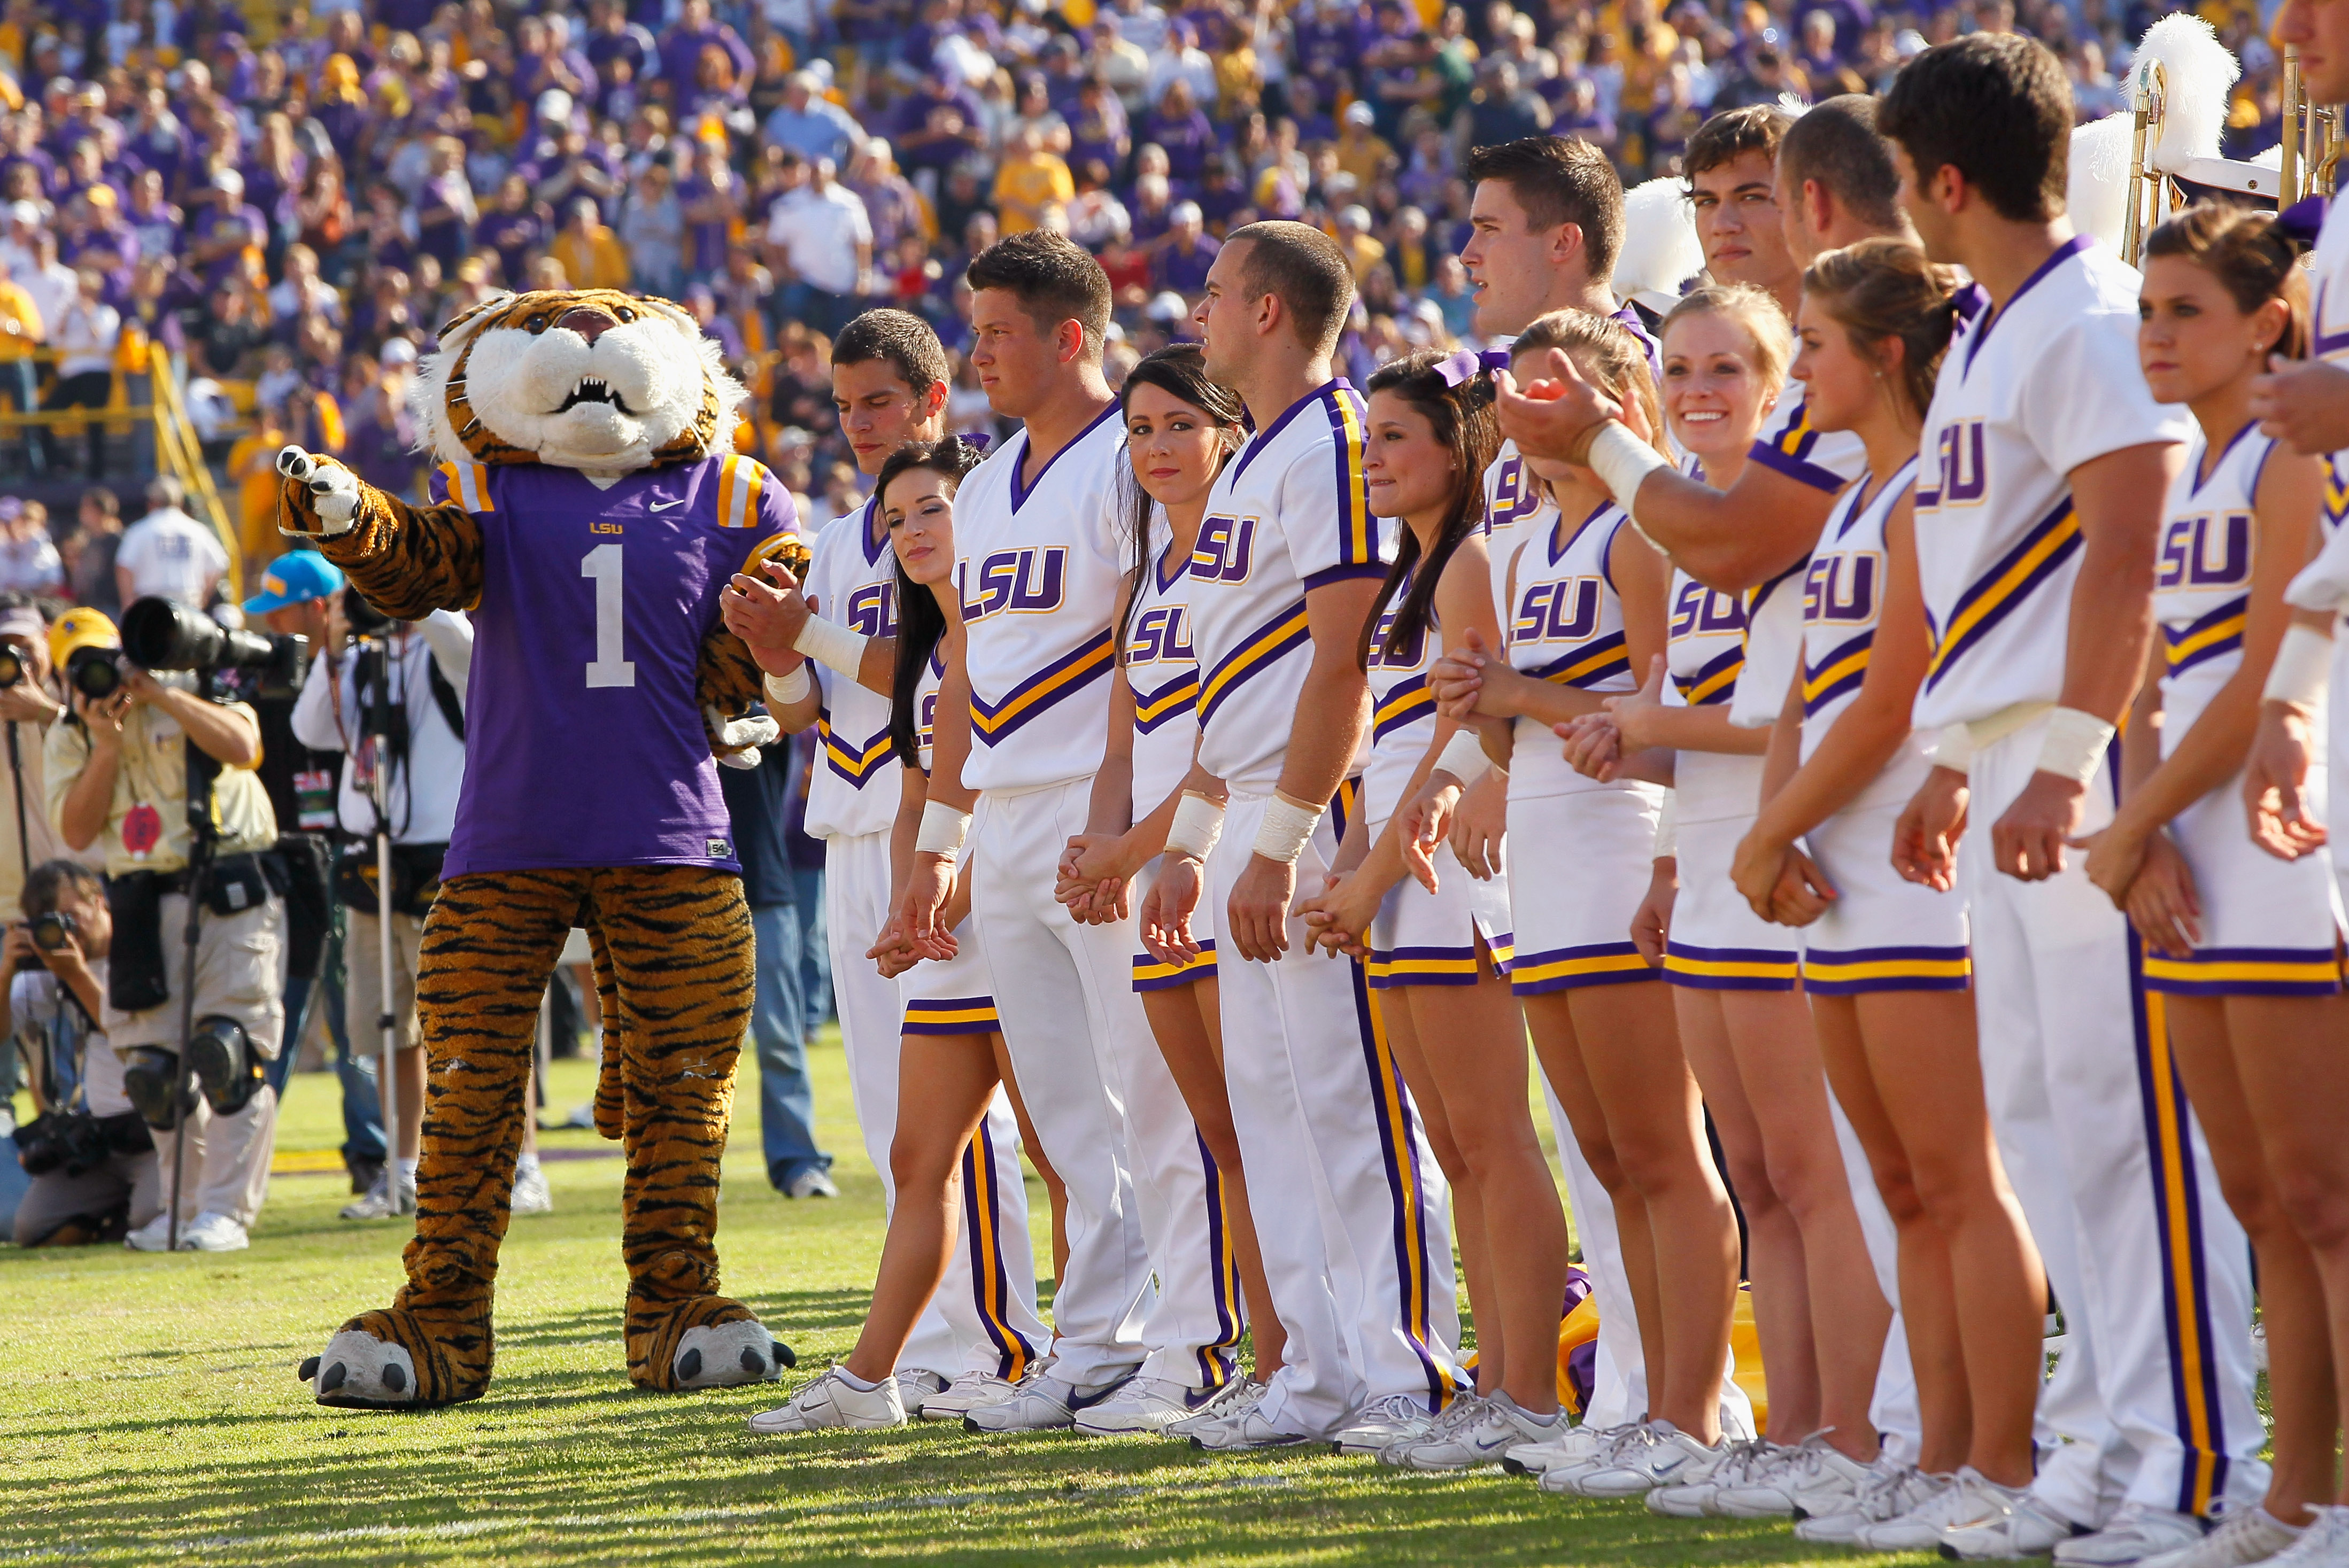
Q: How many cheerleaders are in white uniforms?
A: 15